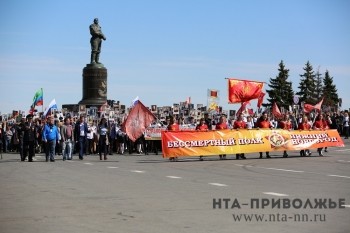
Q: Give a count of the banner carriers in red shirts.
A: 8